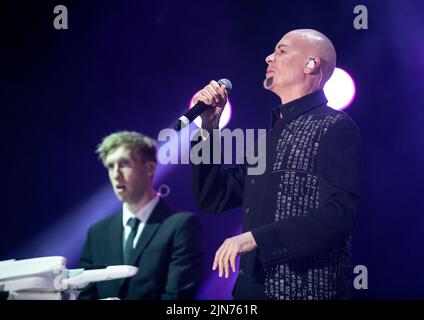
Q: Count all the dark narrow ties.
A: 1